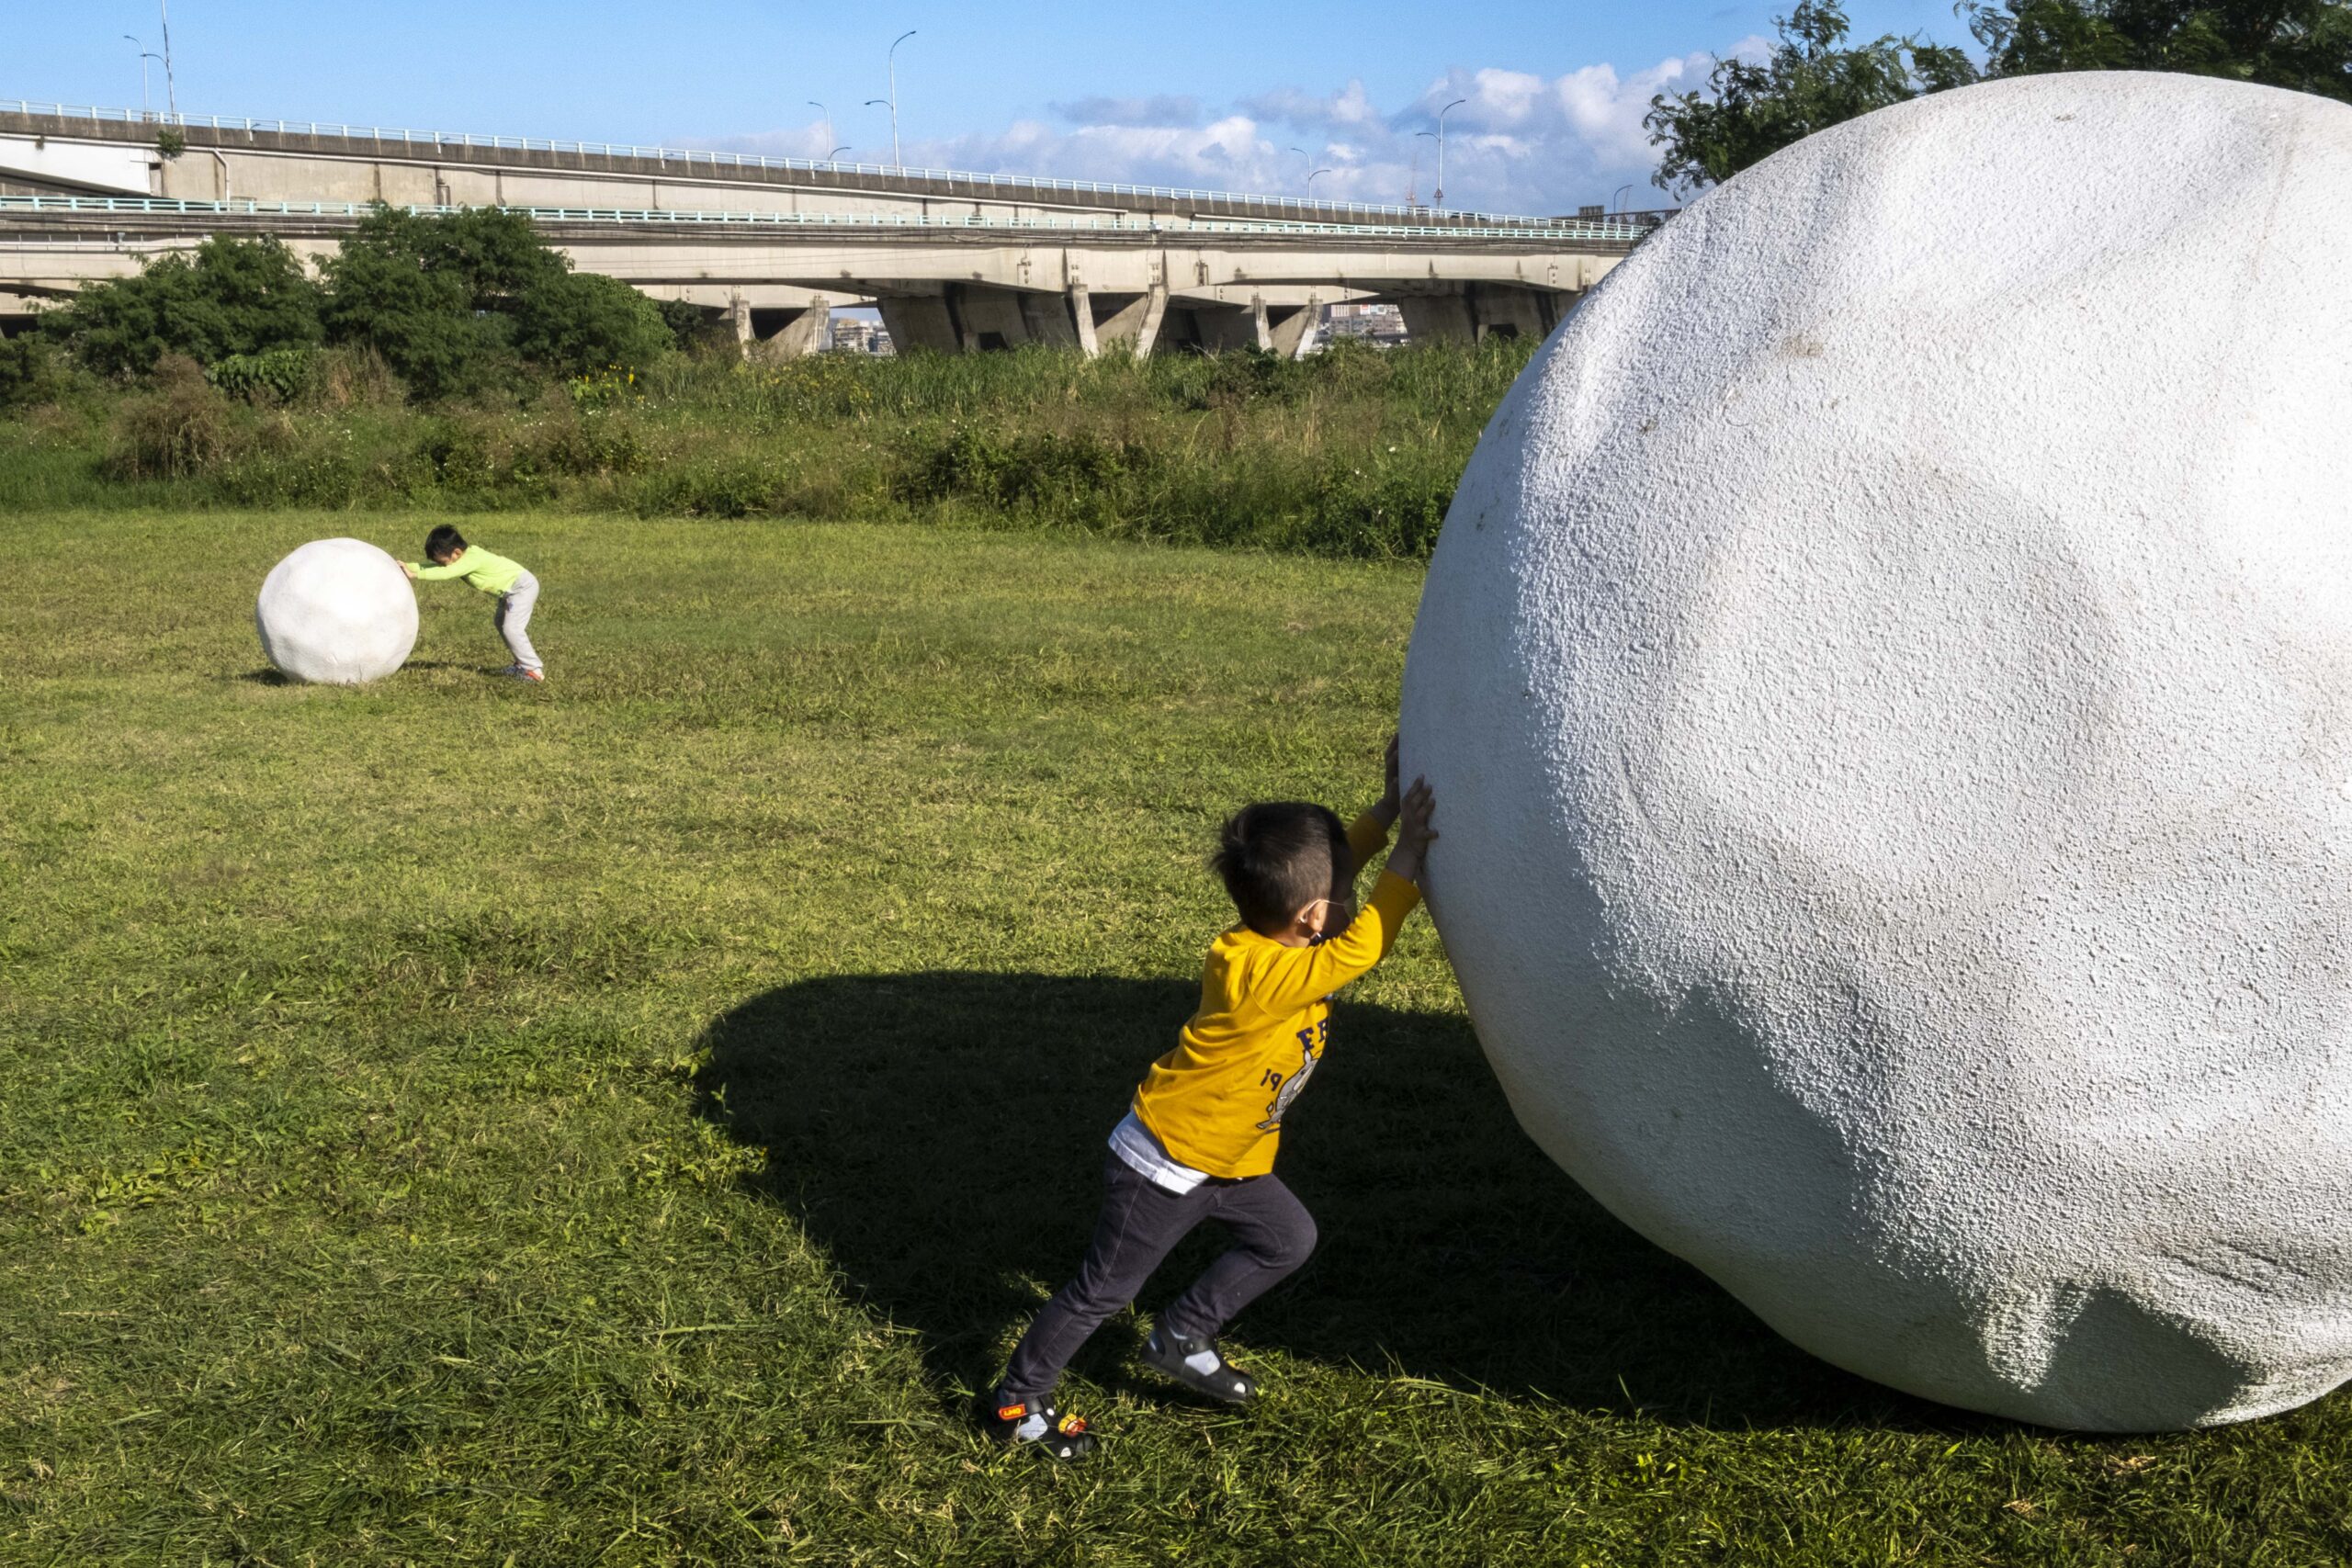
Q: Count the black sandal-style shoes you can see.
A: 2